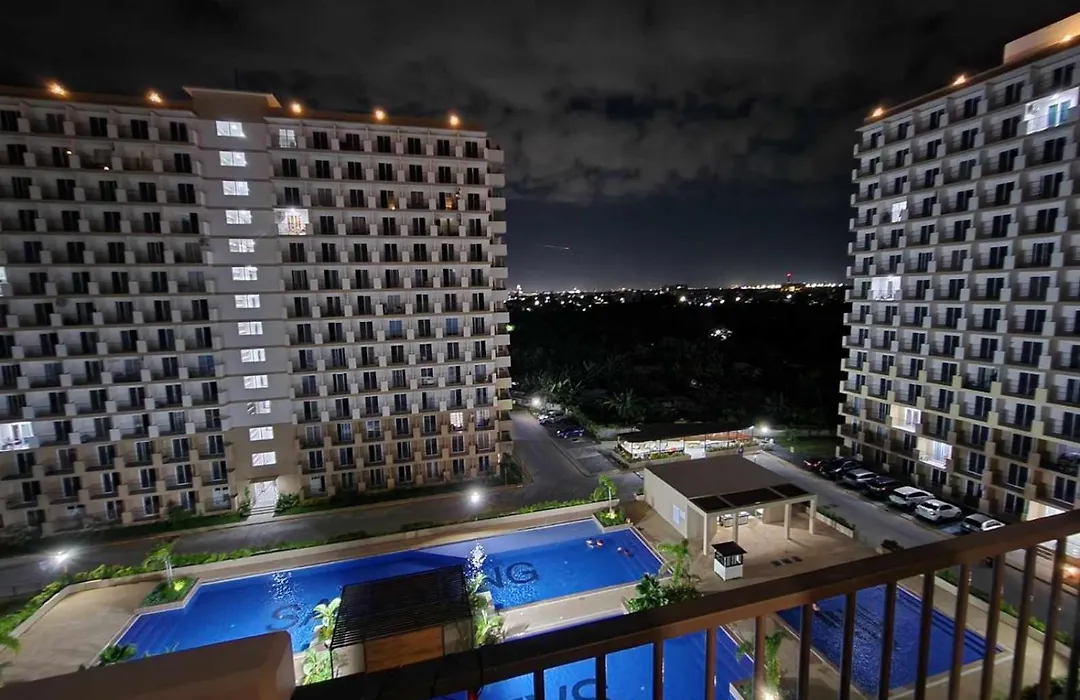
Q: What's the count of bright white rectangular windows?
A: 13